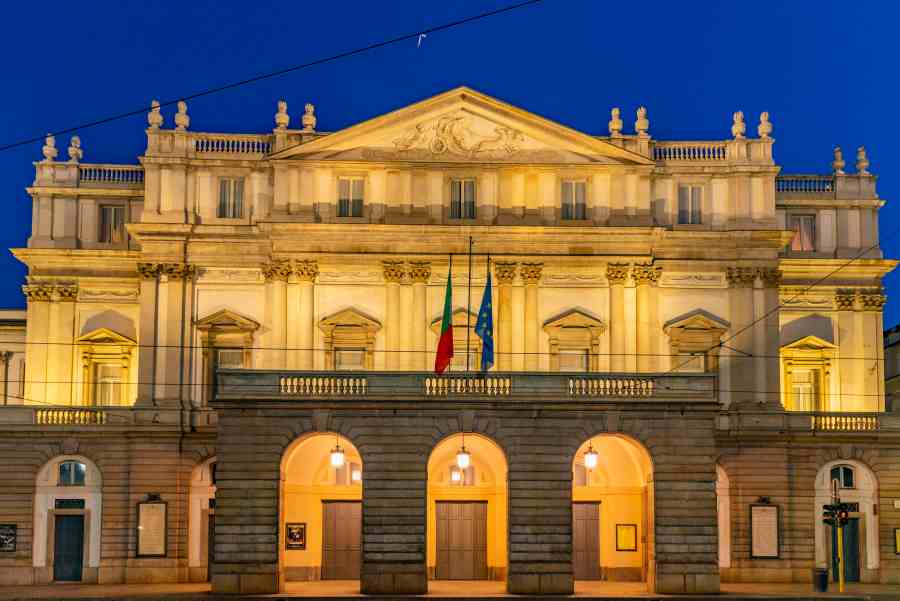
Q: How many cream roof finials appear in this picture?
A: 12